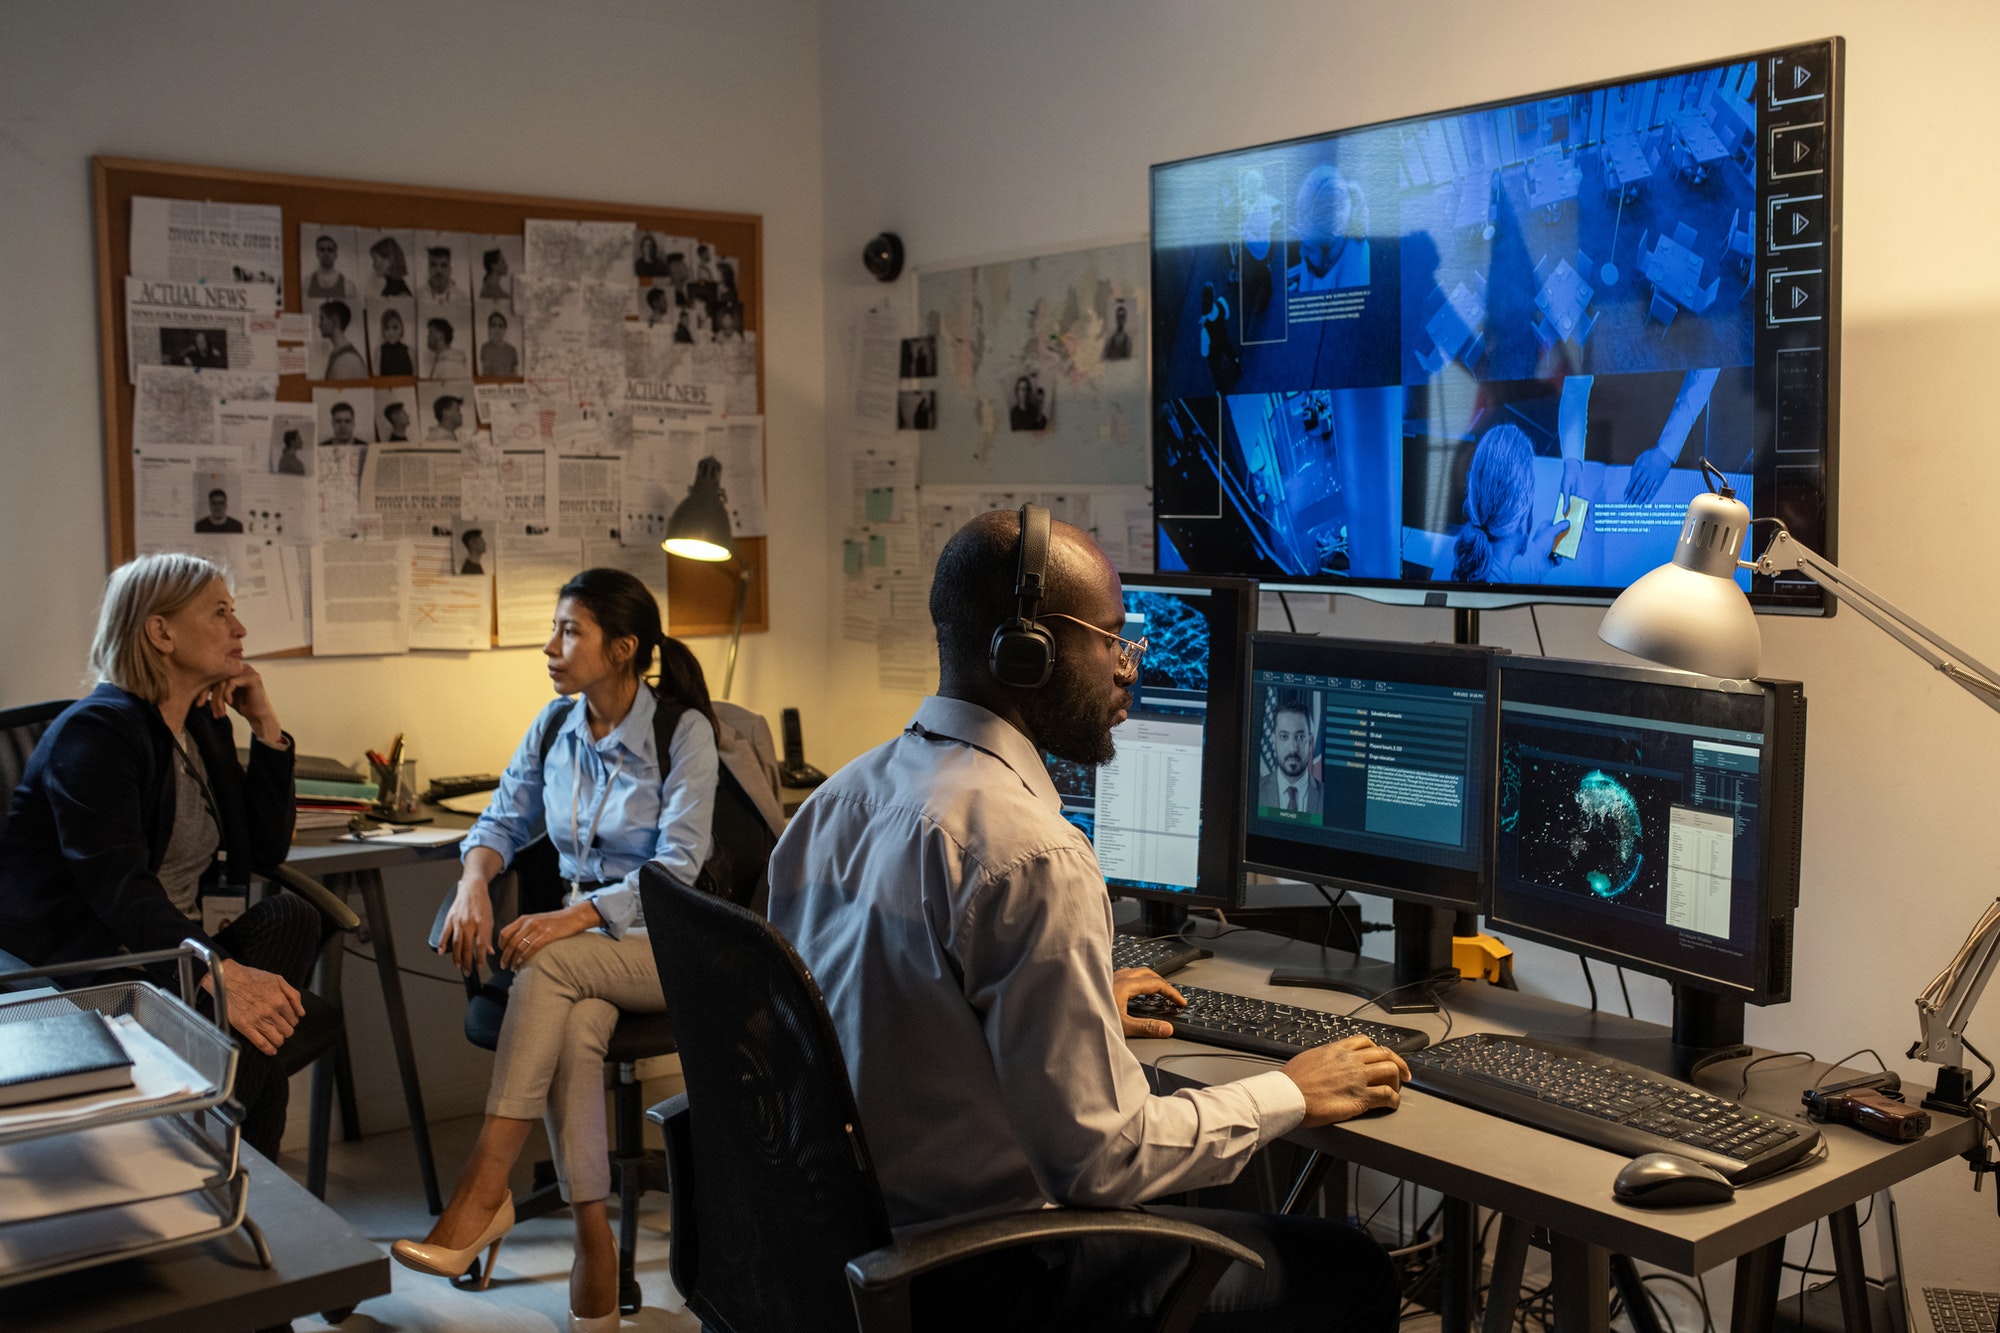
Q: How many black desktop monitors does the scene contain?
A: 3